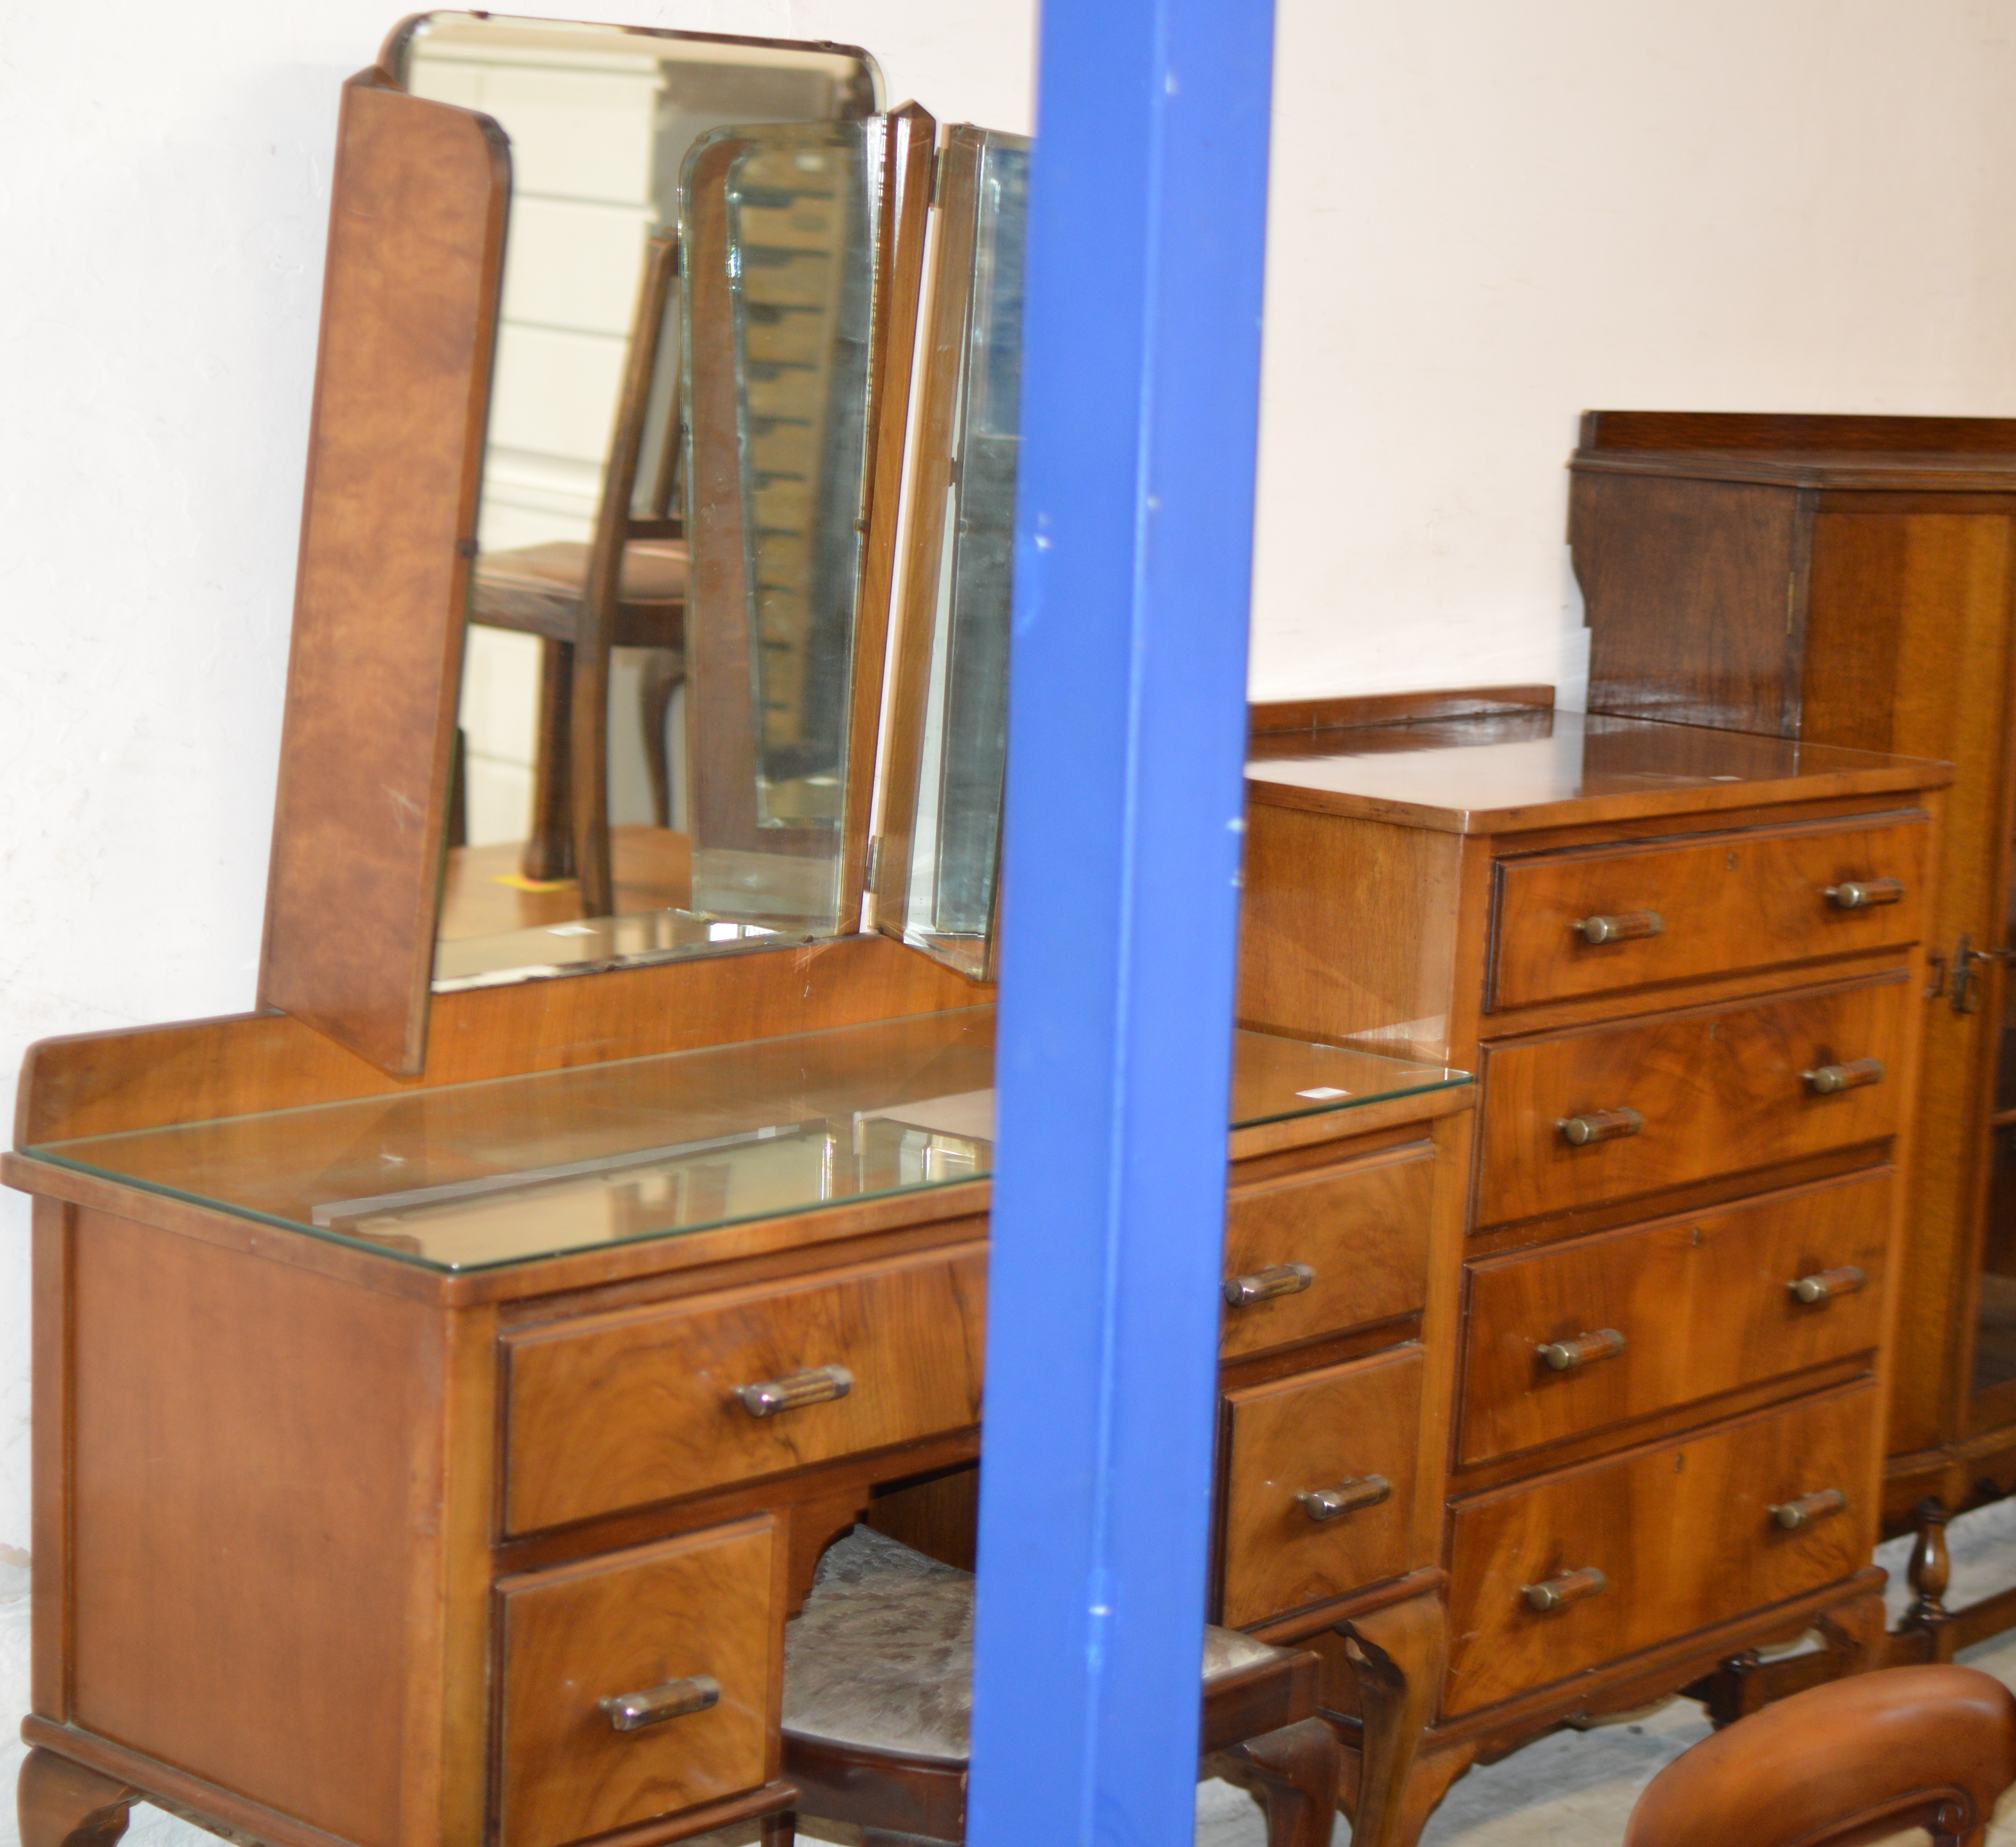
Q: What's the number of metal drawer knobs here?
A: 12